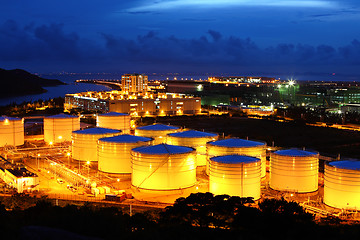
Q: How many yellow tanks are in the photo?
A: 12